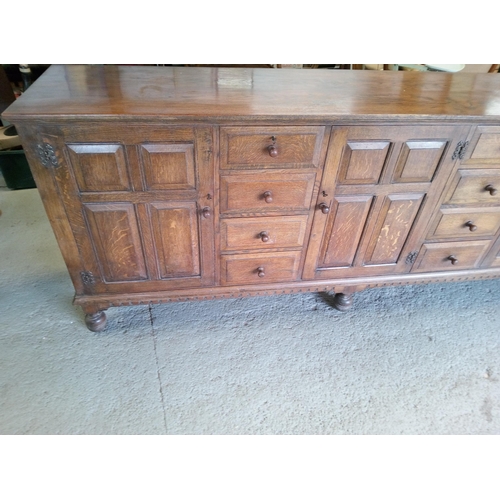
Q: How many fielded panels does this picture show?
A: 8